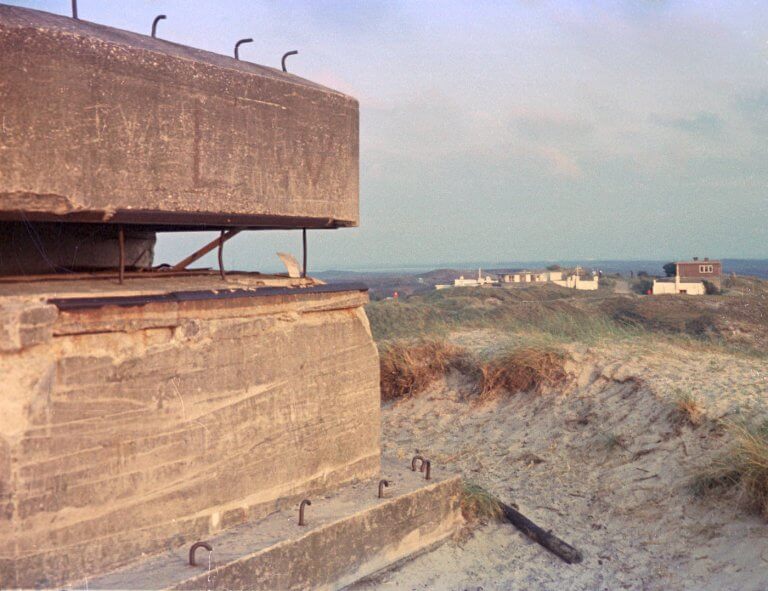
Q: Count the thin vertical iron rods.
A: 3